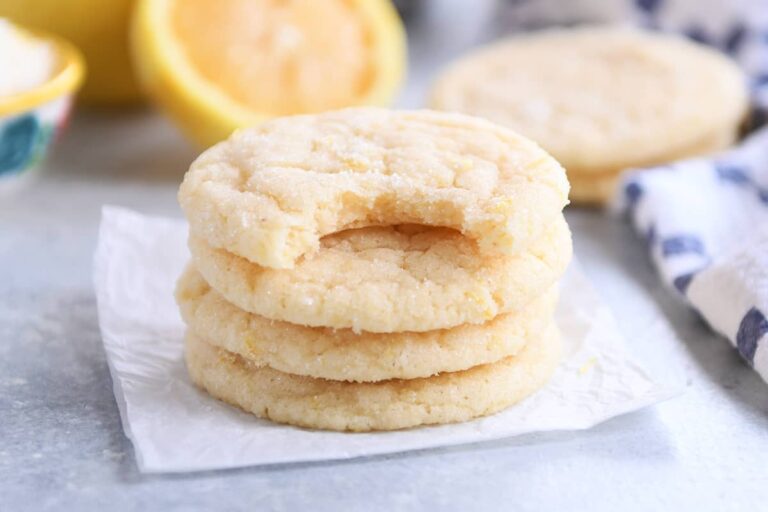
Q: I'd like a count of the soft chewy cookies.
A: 6